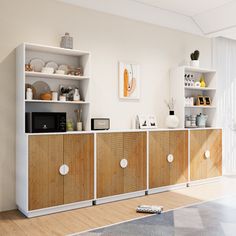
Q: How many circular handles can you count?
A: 4